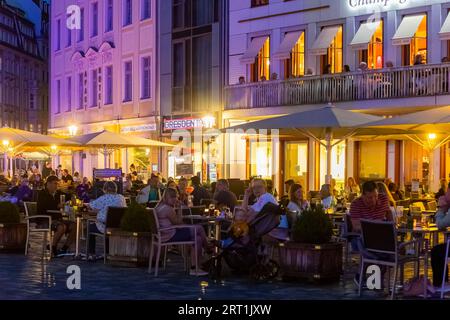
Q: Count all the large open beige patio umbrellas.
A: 4